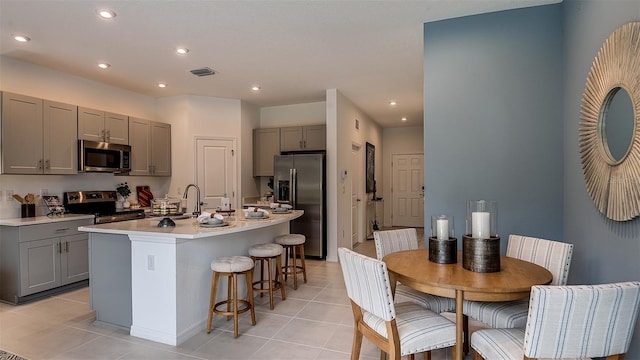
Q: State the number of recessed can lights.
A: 8